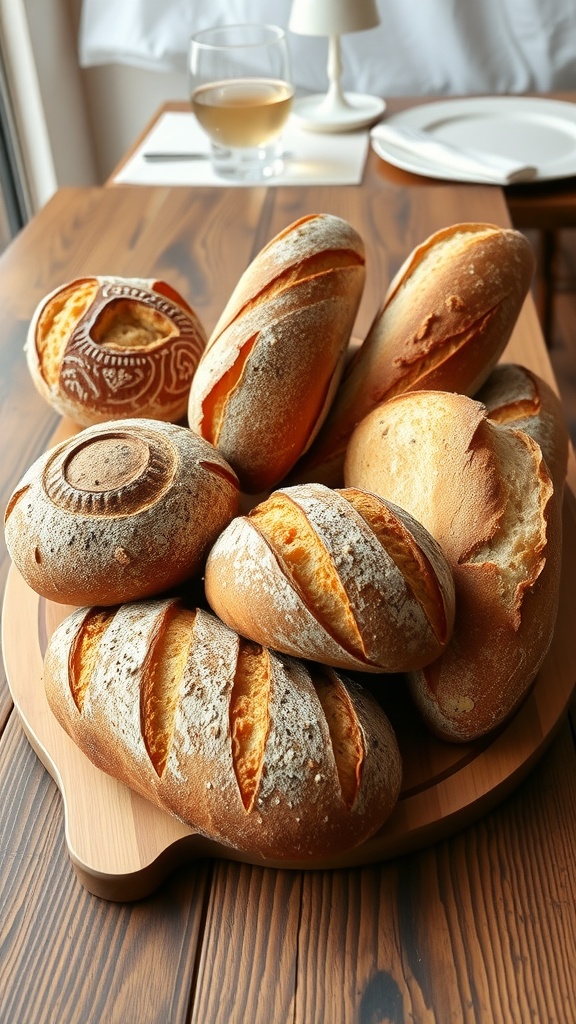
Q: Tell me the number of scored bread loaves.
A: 8